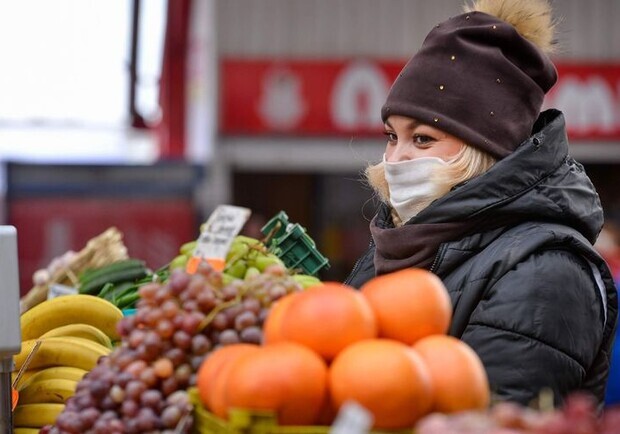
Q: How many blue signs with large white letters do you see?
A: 0